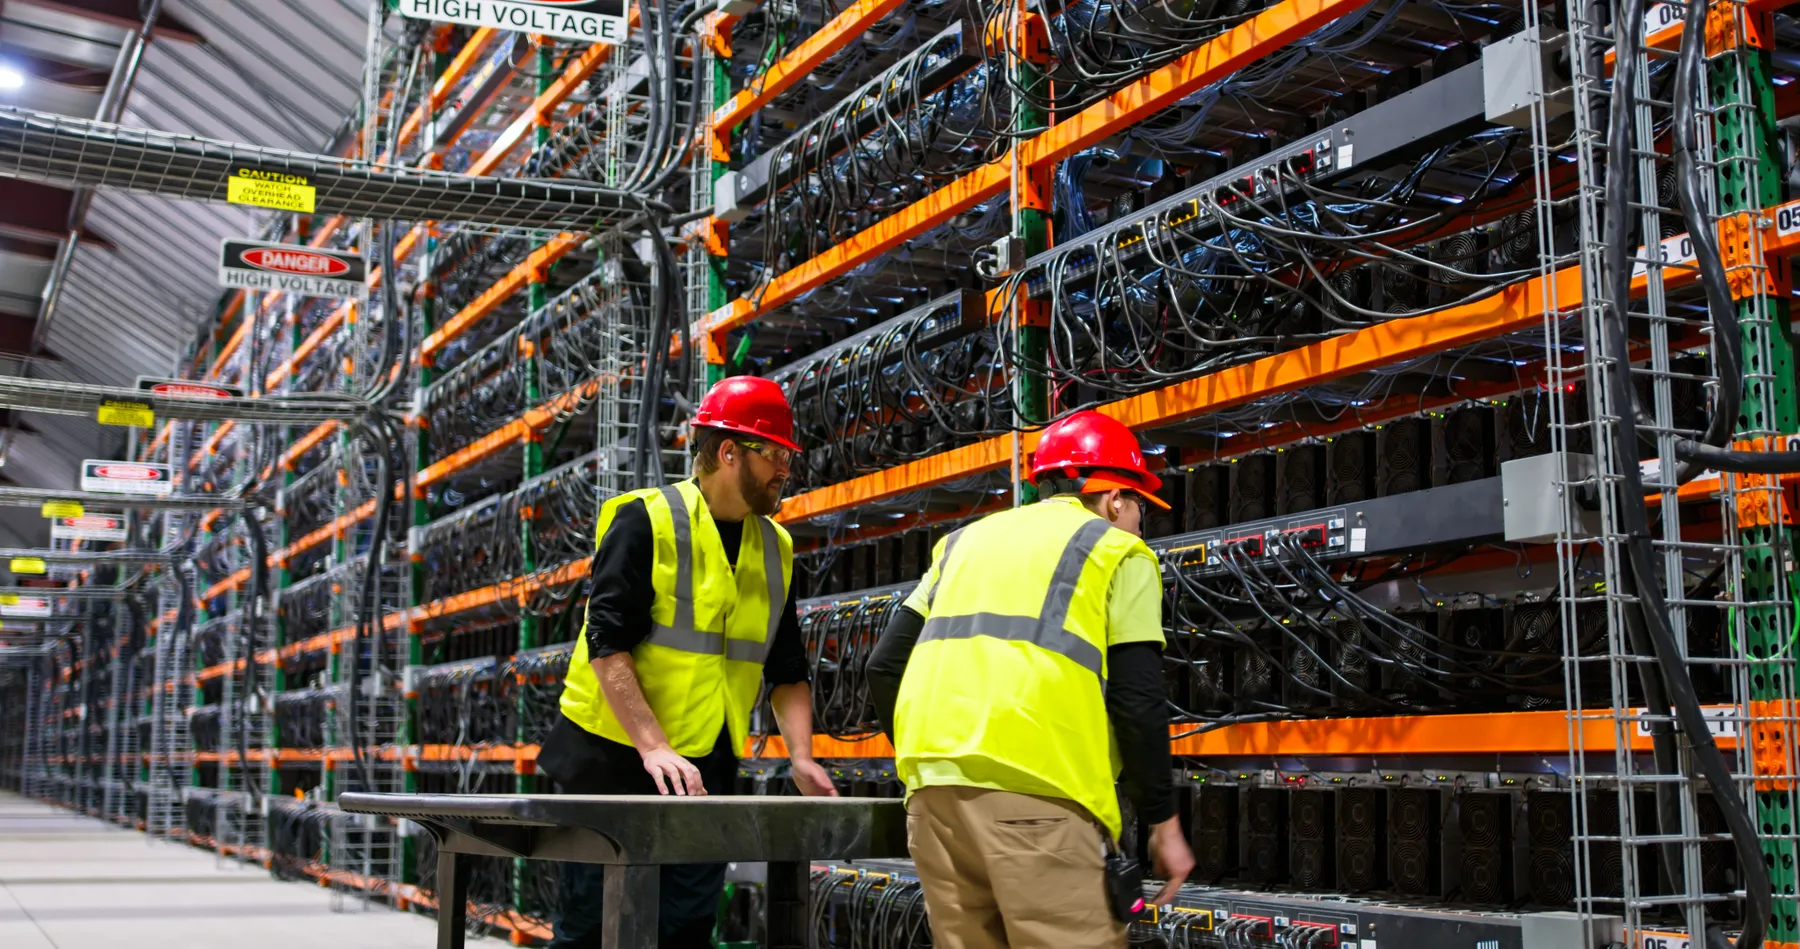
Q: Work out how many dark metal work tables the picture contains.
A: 1